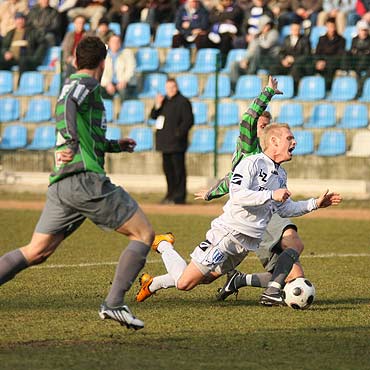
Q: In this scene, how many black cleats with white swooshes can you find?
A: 2